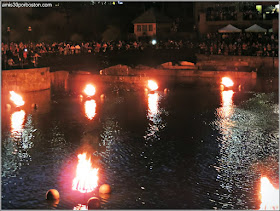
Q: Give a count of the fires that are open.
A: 6